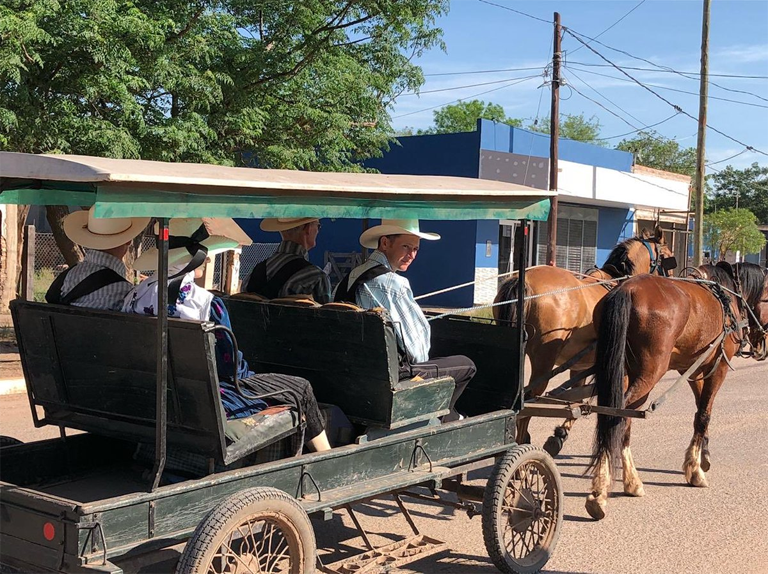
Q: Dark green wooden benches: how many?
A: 2